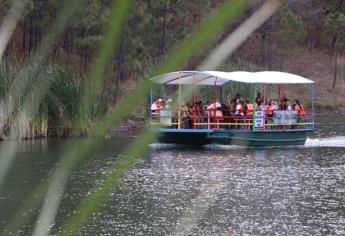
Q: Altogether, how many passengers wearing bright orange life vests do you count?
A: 5